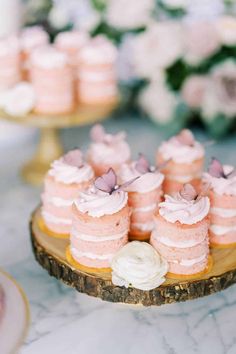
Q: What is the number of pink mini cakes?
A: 12